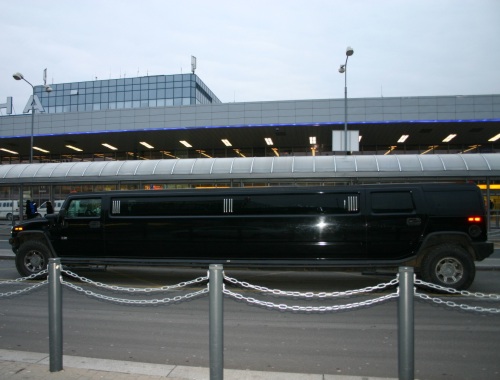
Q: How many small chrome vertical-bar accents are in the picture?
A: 3